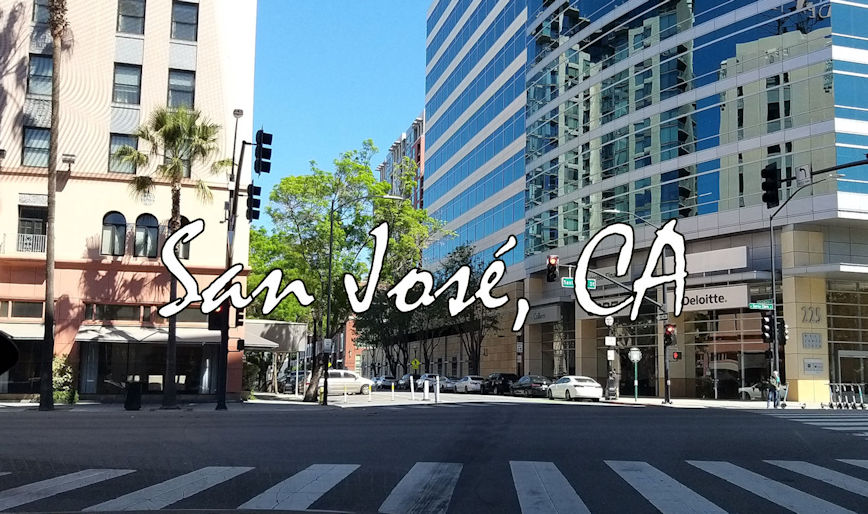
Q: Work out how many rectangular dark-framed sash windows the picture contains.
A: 9